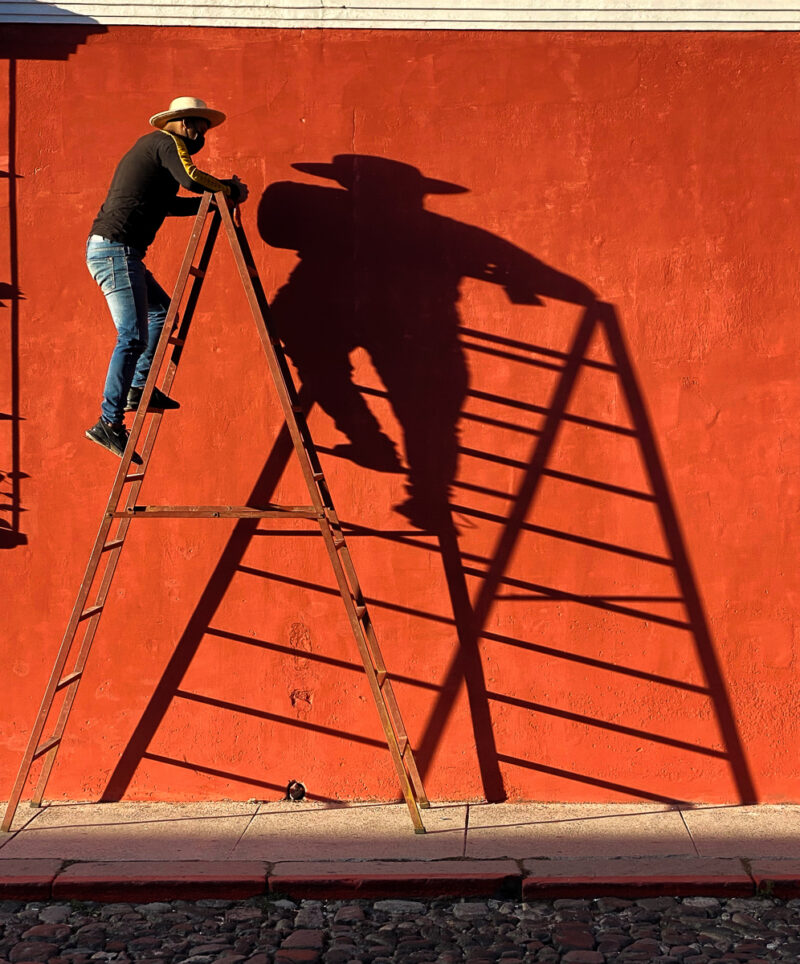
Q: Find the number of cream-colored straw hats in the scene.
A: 1